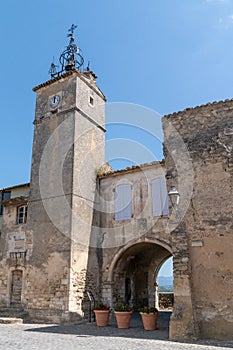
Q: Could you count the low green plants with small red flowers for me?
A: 3